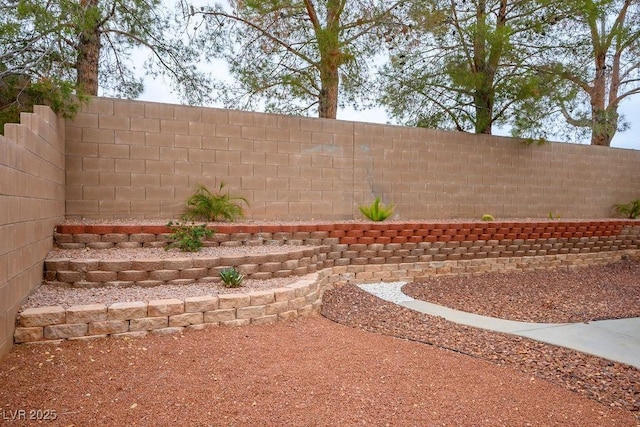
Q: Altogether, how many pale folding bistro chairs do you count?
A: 0